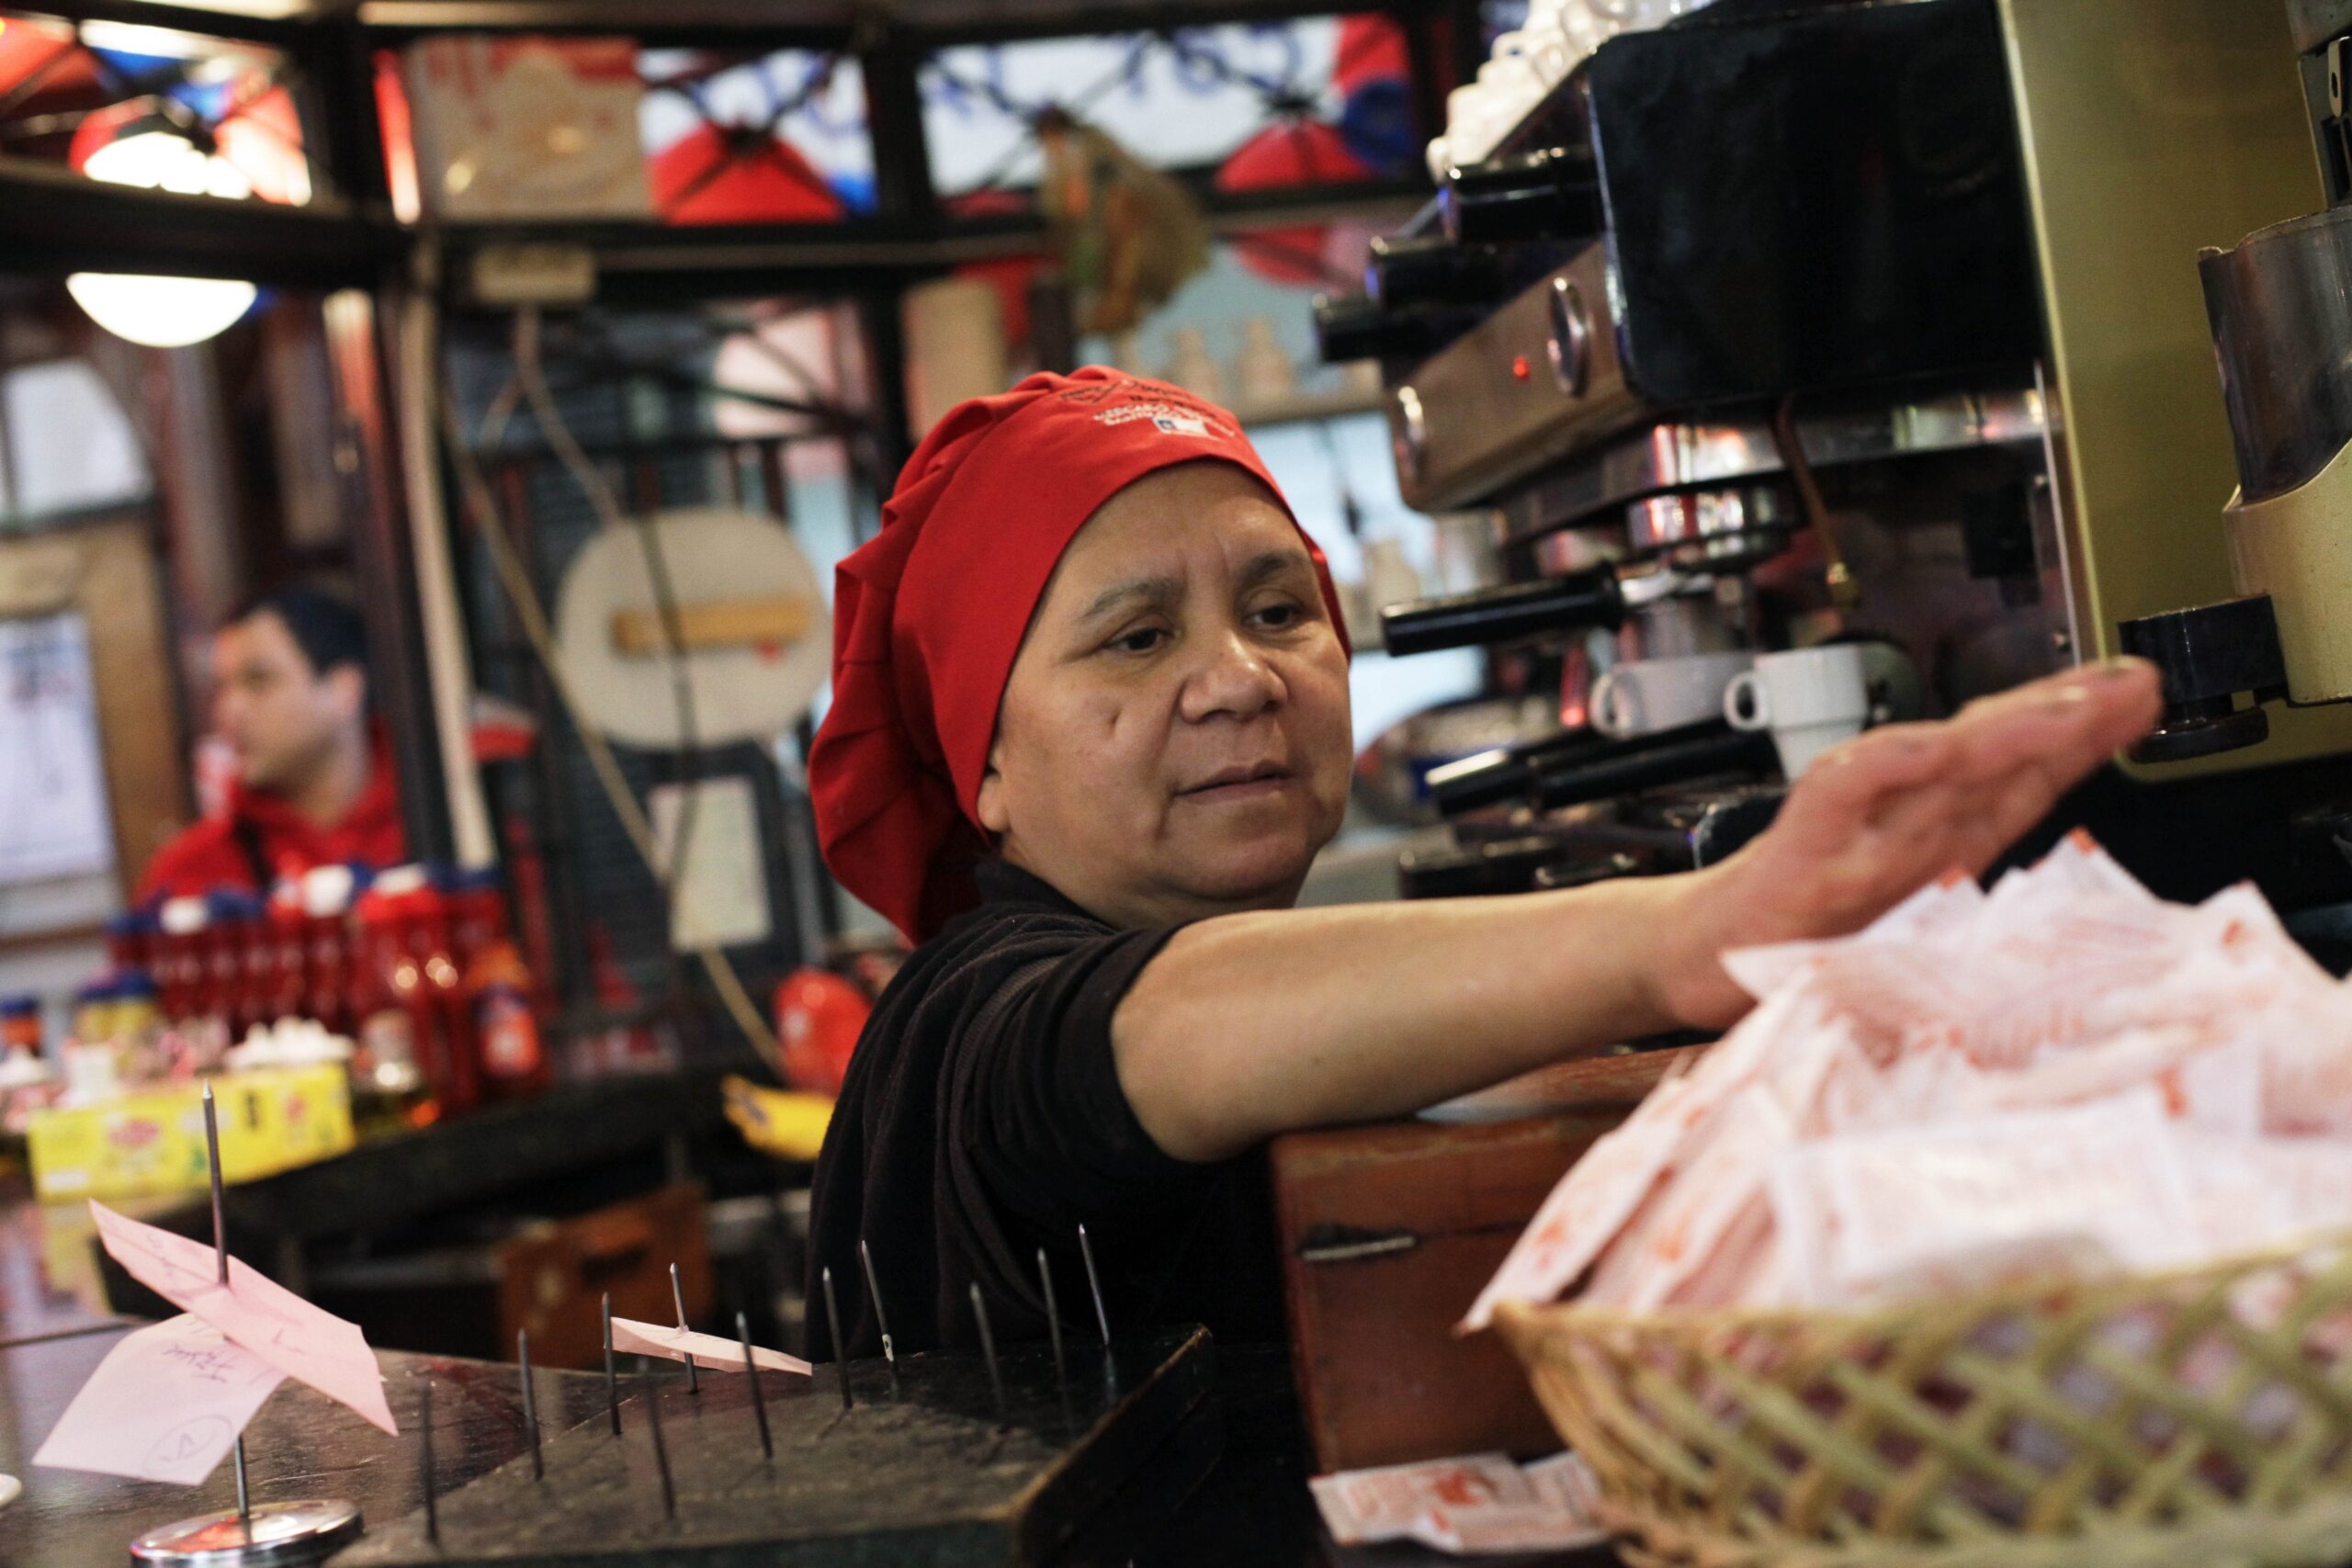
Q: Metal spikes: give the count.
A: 12